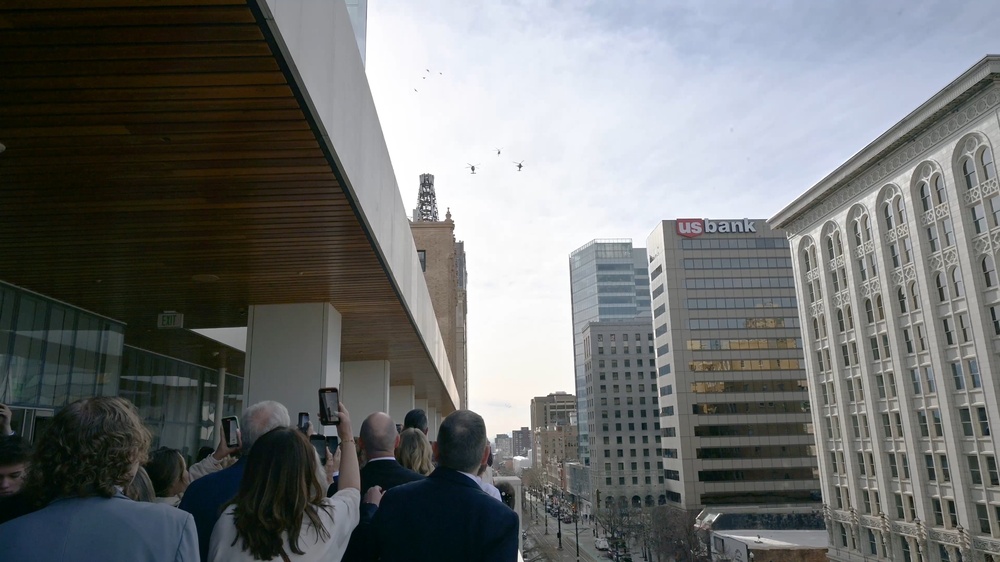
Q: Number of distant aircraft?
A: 7